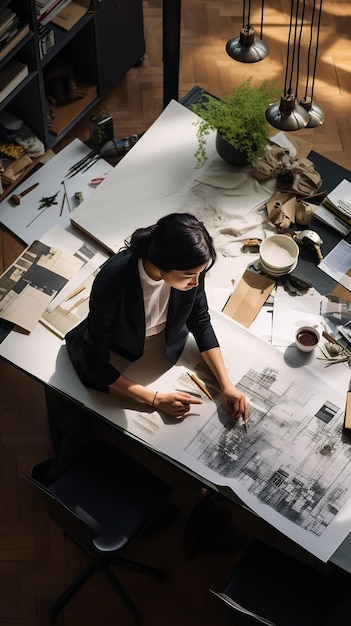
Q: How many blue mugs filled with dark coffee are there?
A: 0